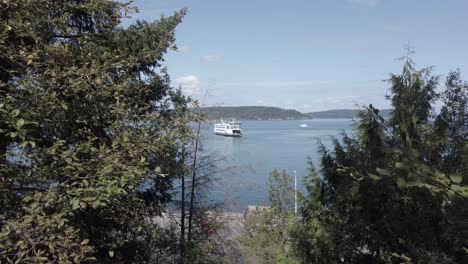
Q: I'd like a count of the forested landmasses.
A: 2